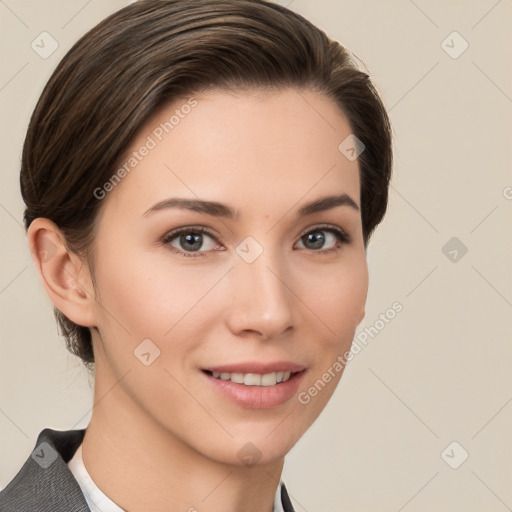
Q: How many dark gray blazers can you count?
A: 1